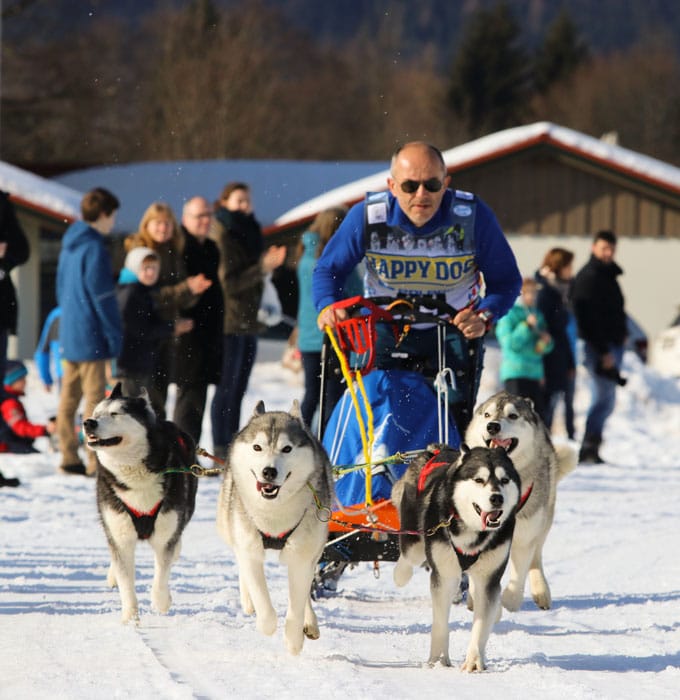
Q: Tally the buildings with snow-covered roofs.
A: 2